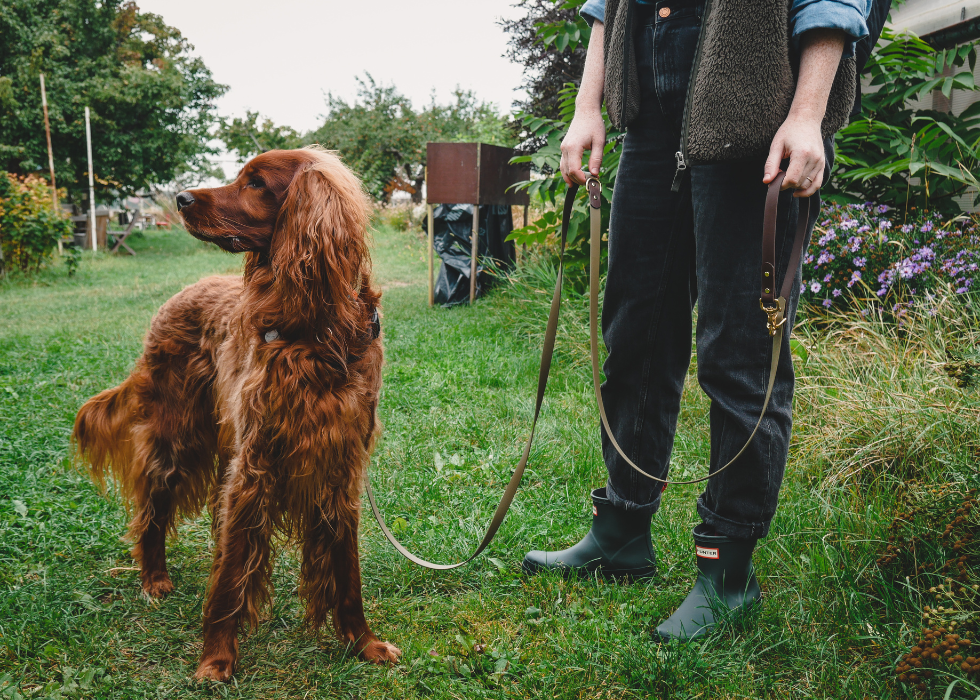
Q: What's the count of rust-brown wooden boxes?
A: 1